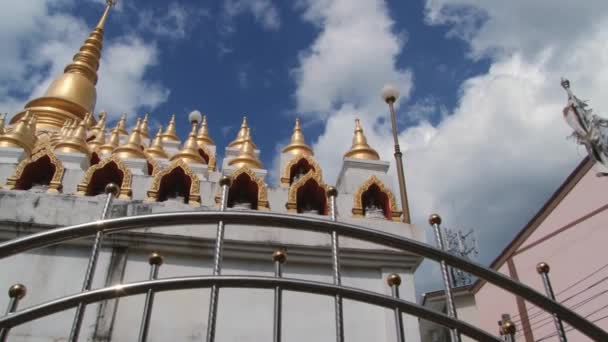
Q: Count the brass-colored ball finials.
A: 10